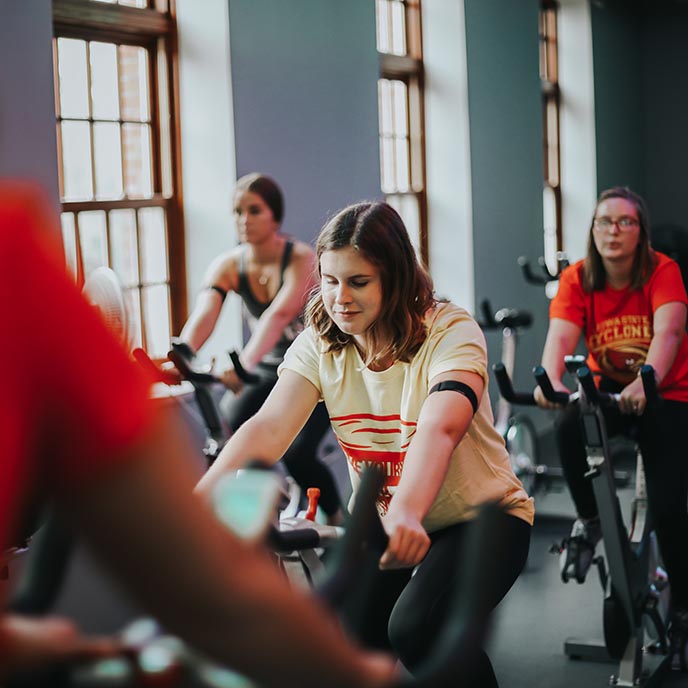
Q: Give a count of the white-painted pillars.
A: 3